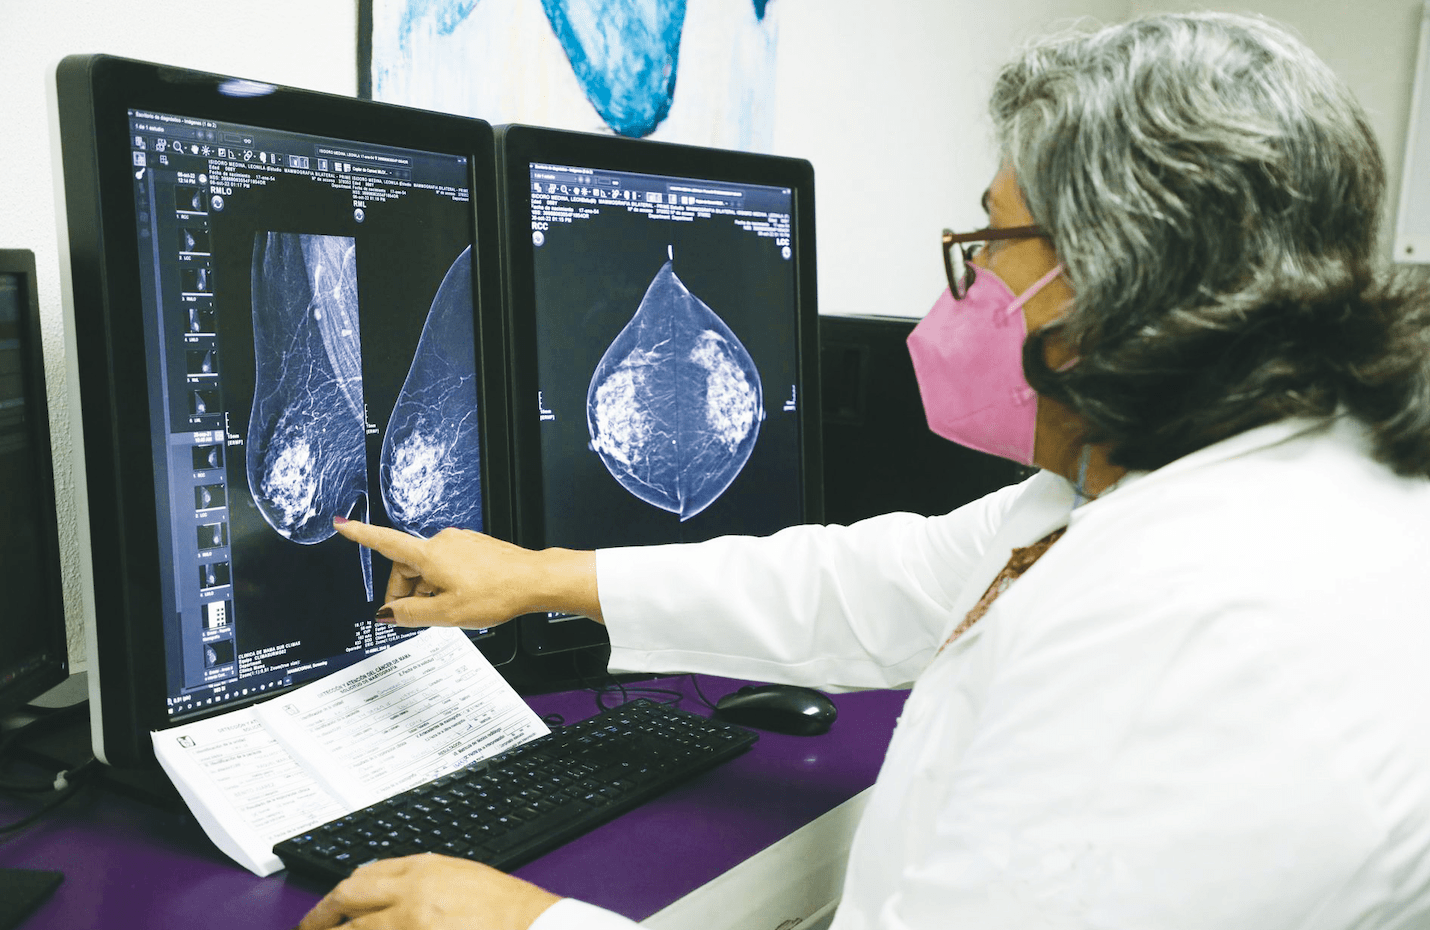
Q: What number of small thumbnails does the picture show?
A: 12